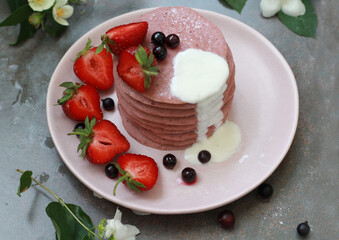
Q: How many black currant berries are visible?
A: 12